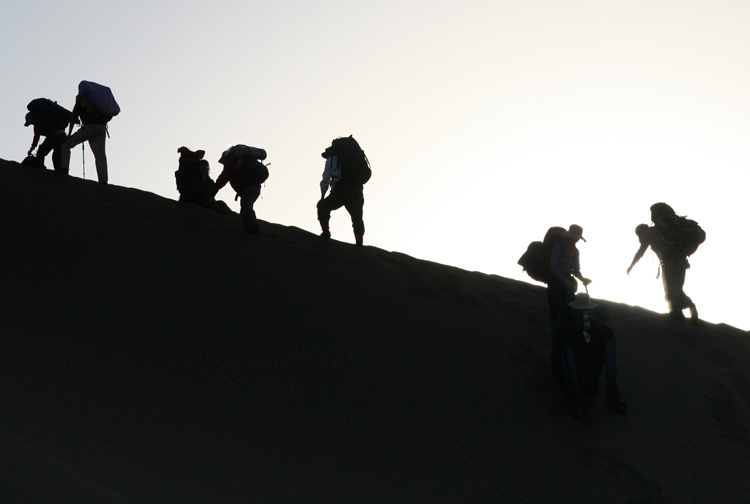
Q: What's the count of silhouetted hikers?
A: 8